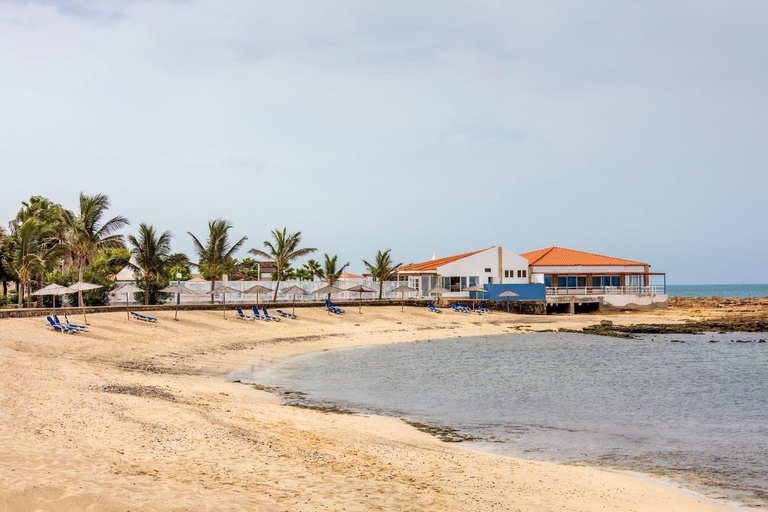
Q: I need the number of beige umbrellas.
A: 13